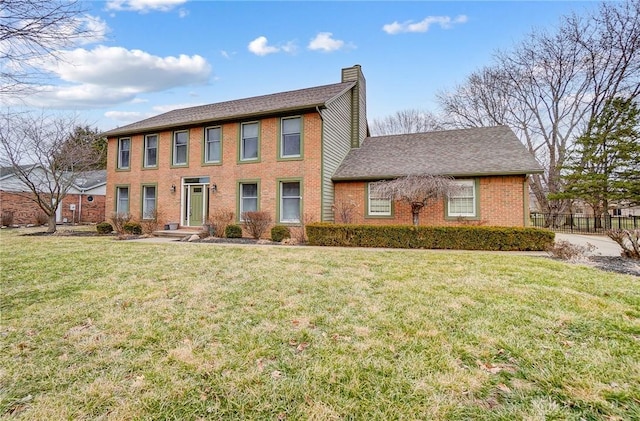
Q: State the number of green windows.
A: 12